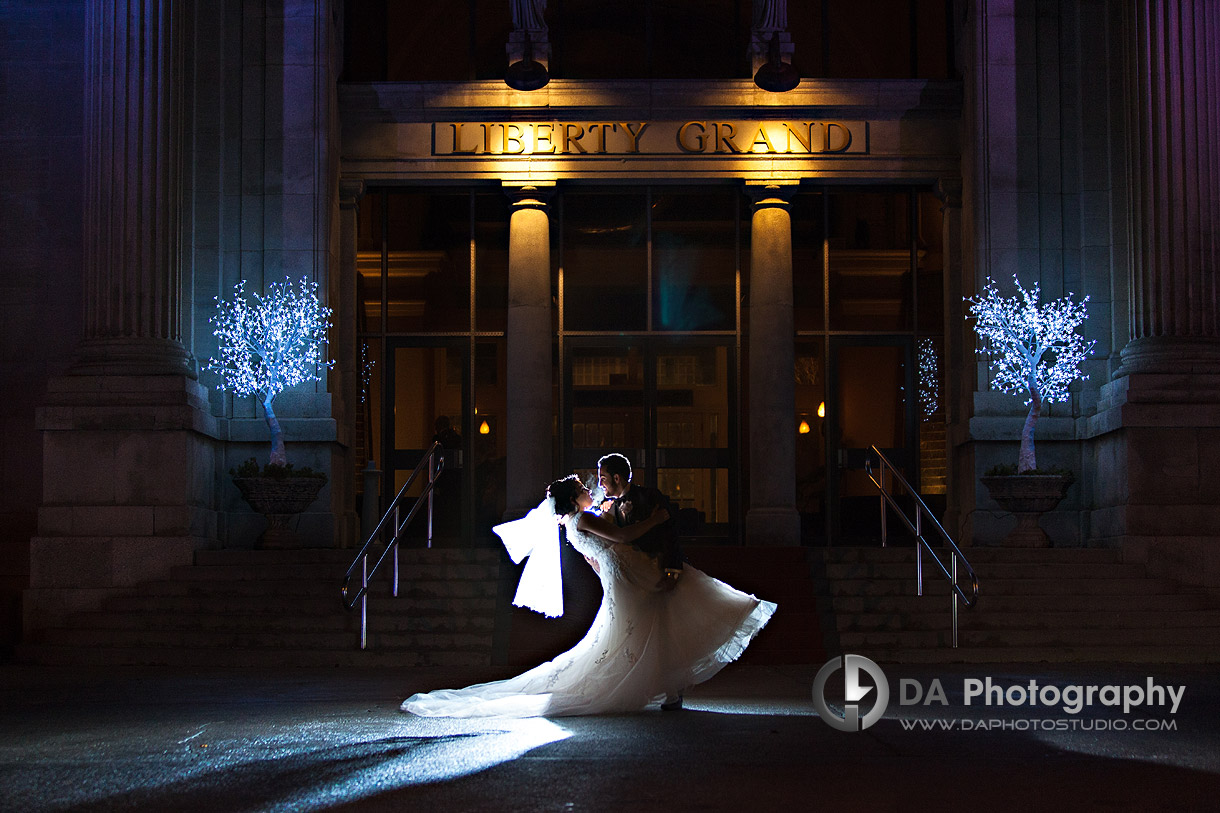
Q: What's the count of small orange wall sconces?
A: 3